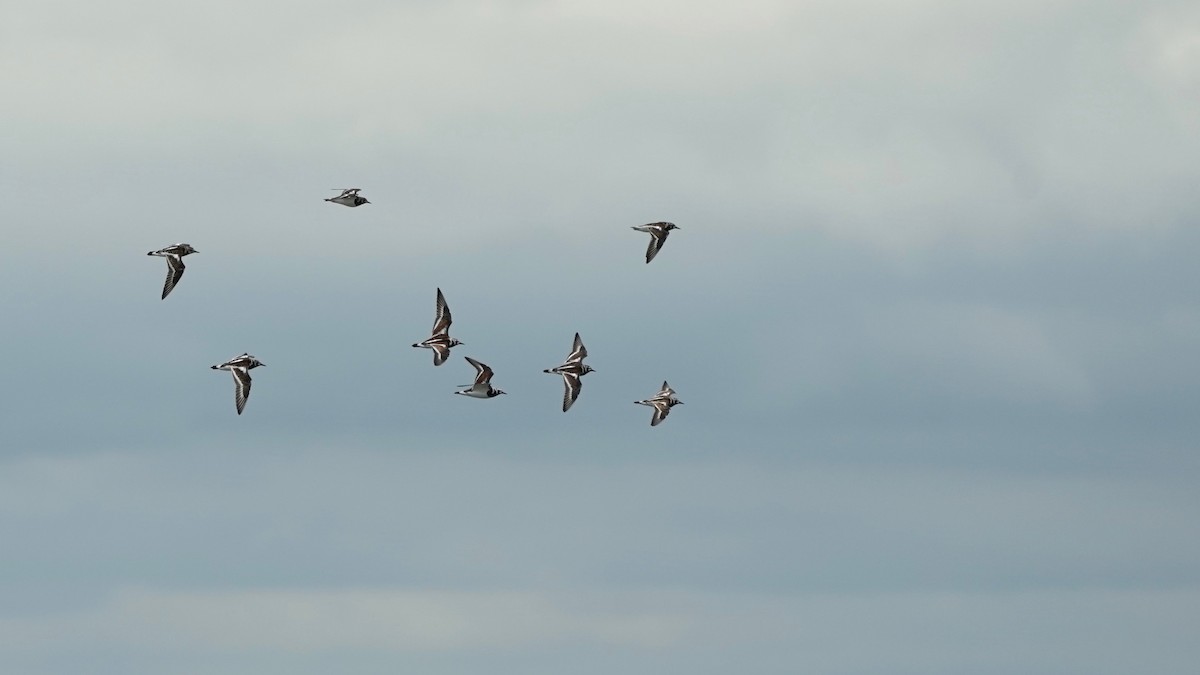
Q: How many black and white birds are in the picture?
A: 8